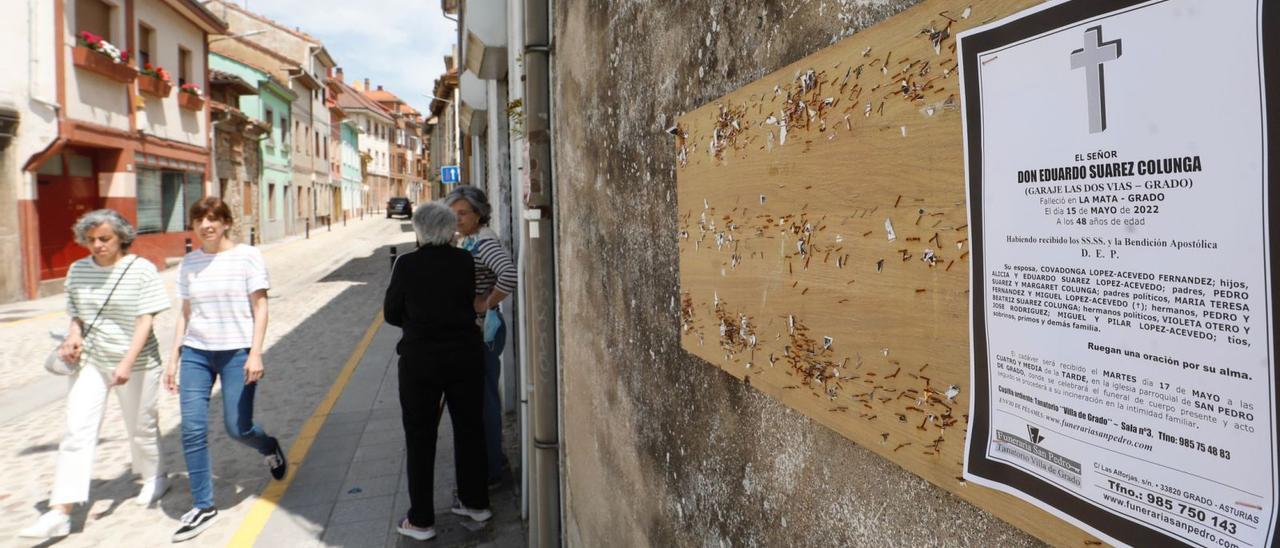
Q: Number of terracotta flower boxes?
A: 3